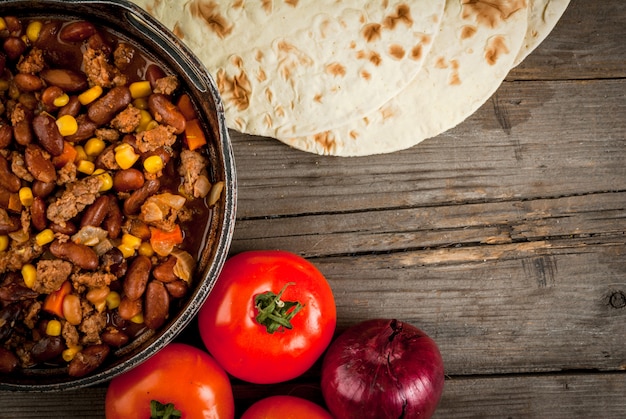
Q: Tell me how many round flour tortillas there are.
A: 3